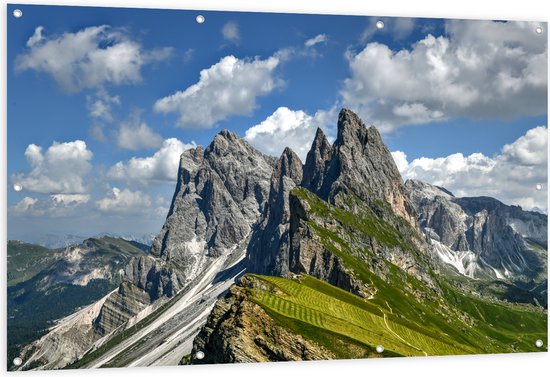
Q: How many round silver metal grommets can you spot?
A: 10